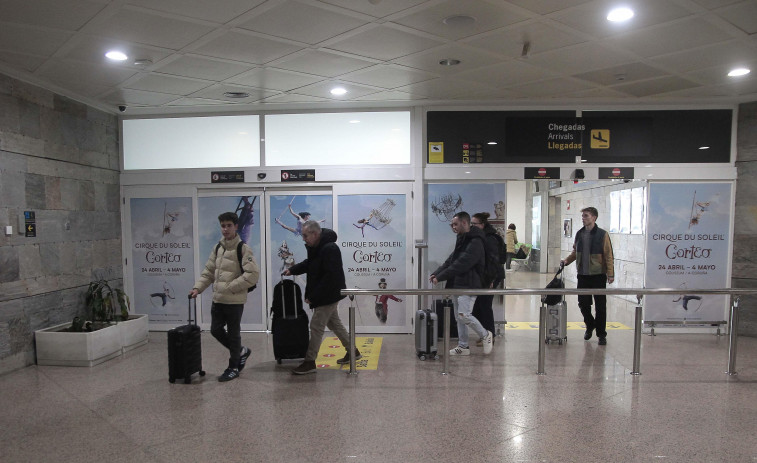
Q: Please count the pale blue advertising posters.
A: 6